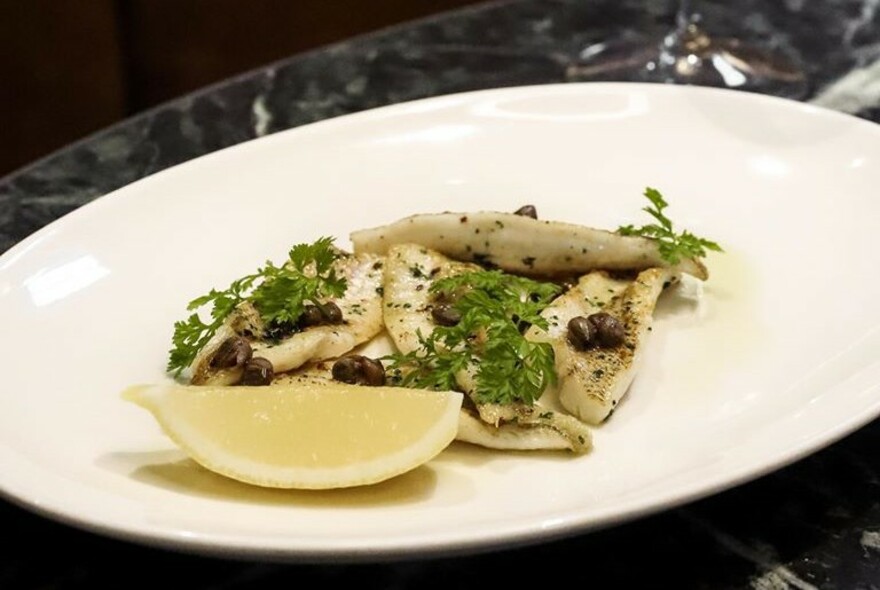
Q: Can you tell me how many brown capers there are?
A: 10